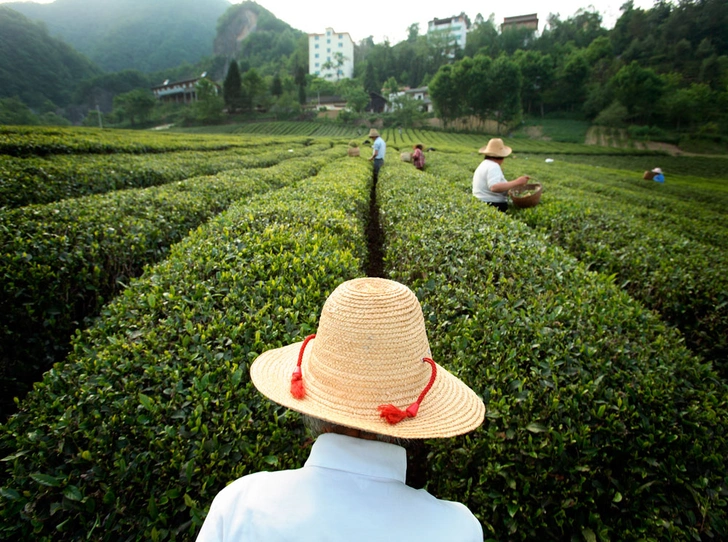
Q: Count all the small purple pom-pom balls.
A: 0